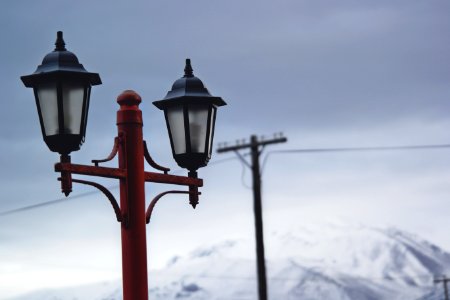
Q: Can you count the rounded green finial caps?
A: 0